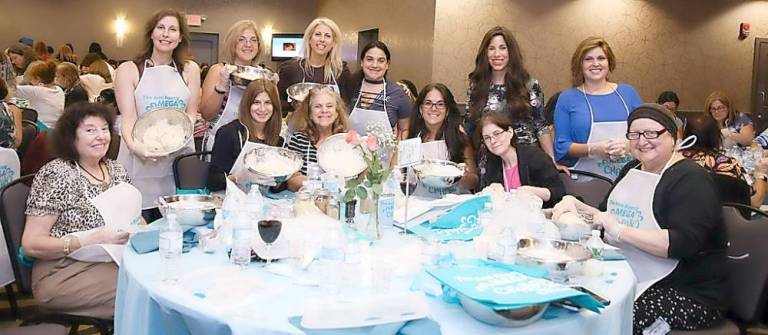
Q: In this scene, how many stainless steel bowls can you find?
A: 10